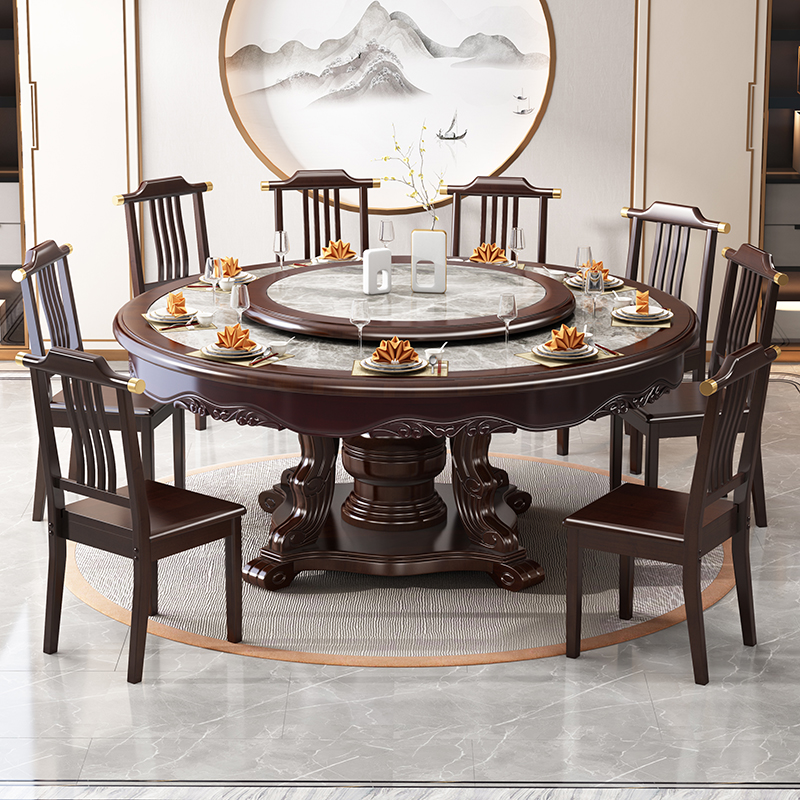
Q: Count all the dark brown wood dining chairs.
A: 8